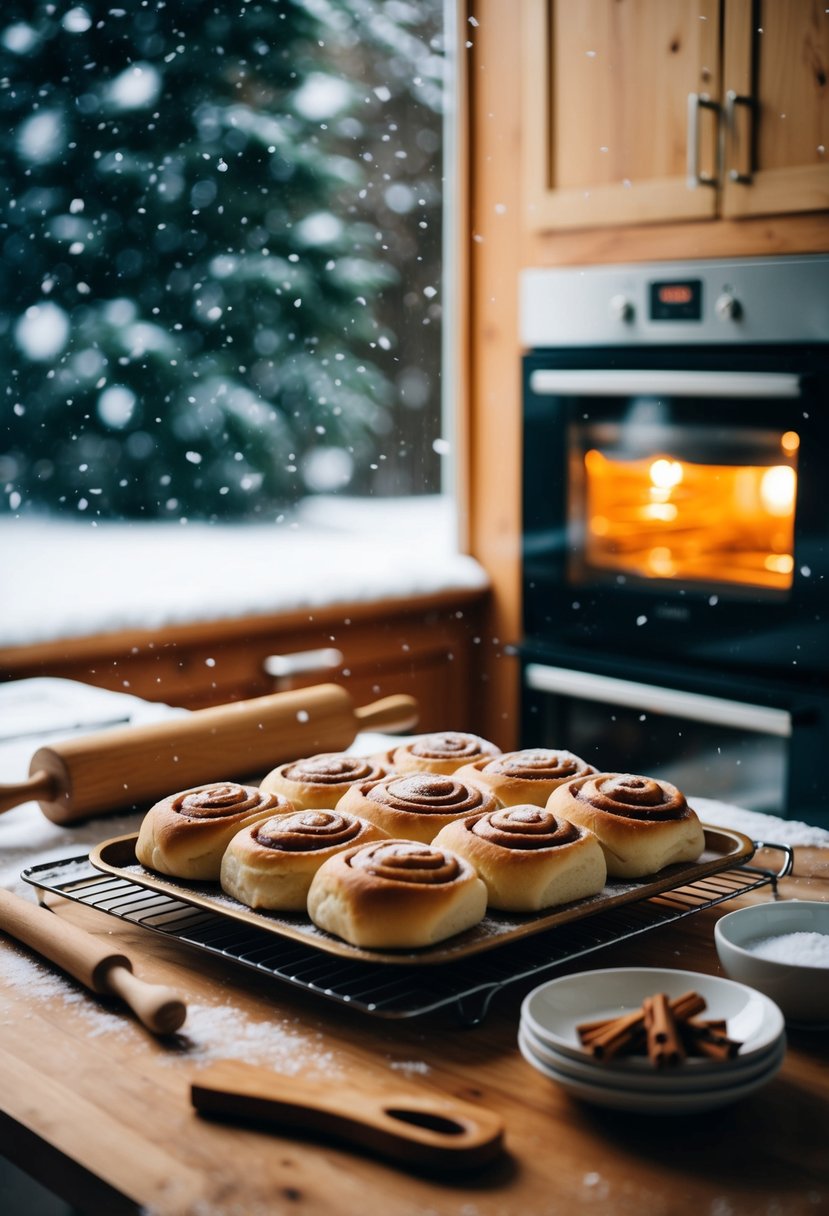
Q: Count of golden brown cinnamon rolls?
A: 9